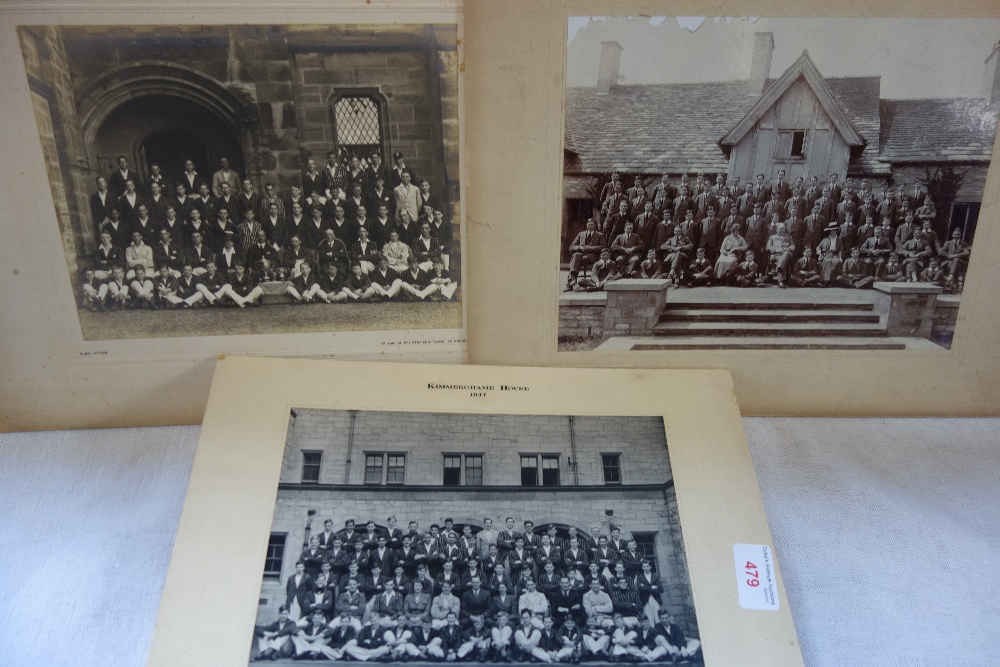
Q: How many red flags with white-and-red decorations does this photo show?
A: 0